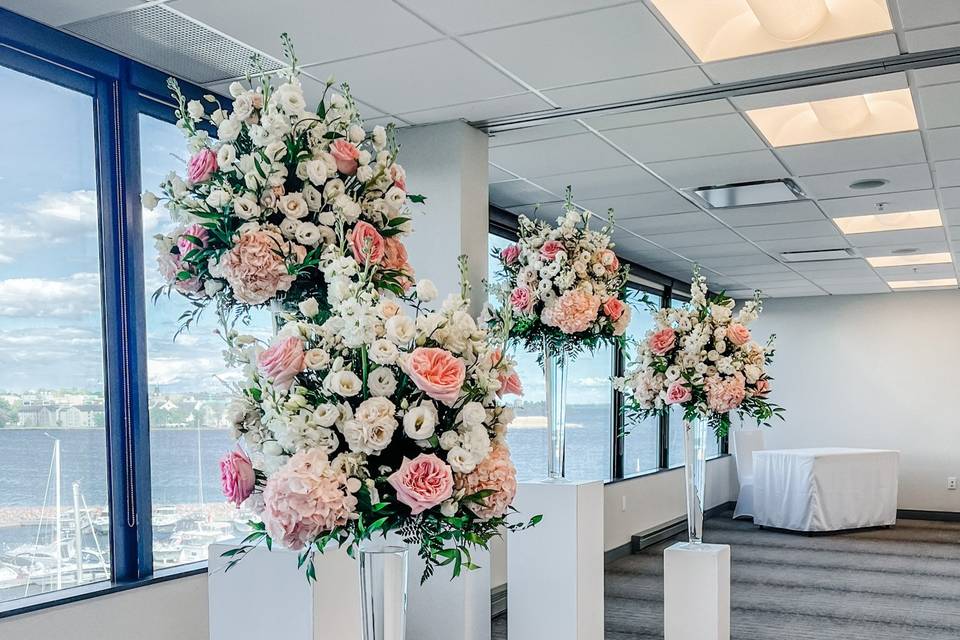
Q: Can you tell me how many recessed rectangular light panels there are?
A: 5